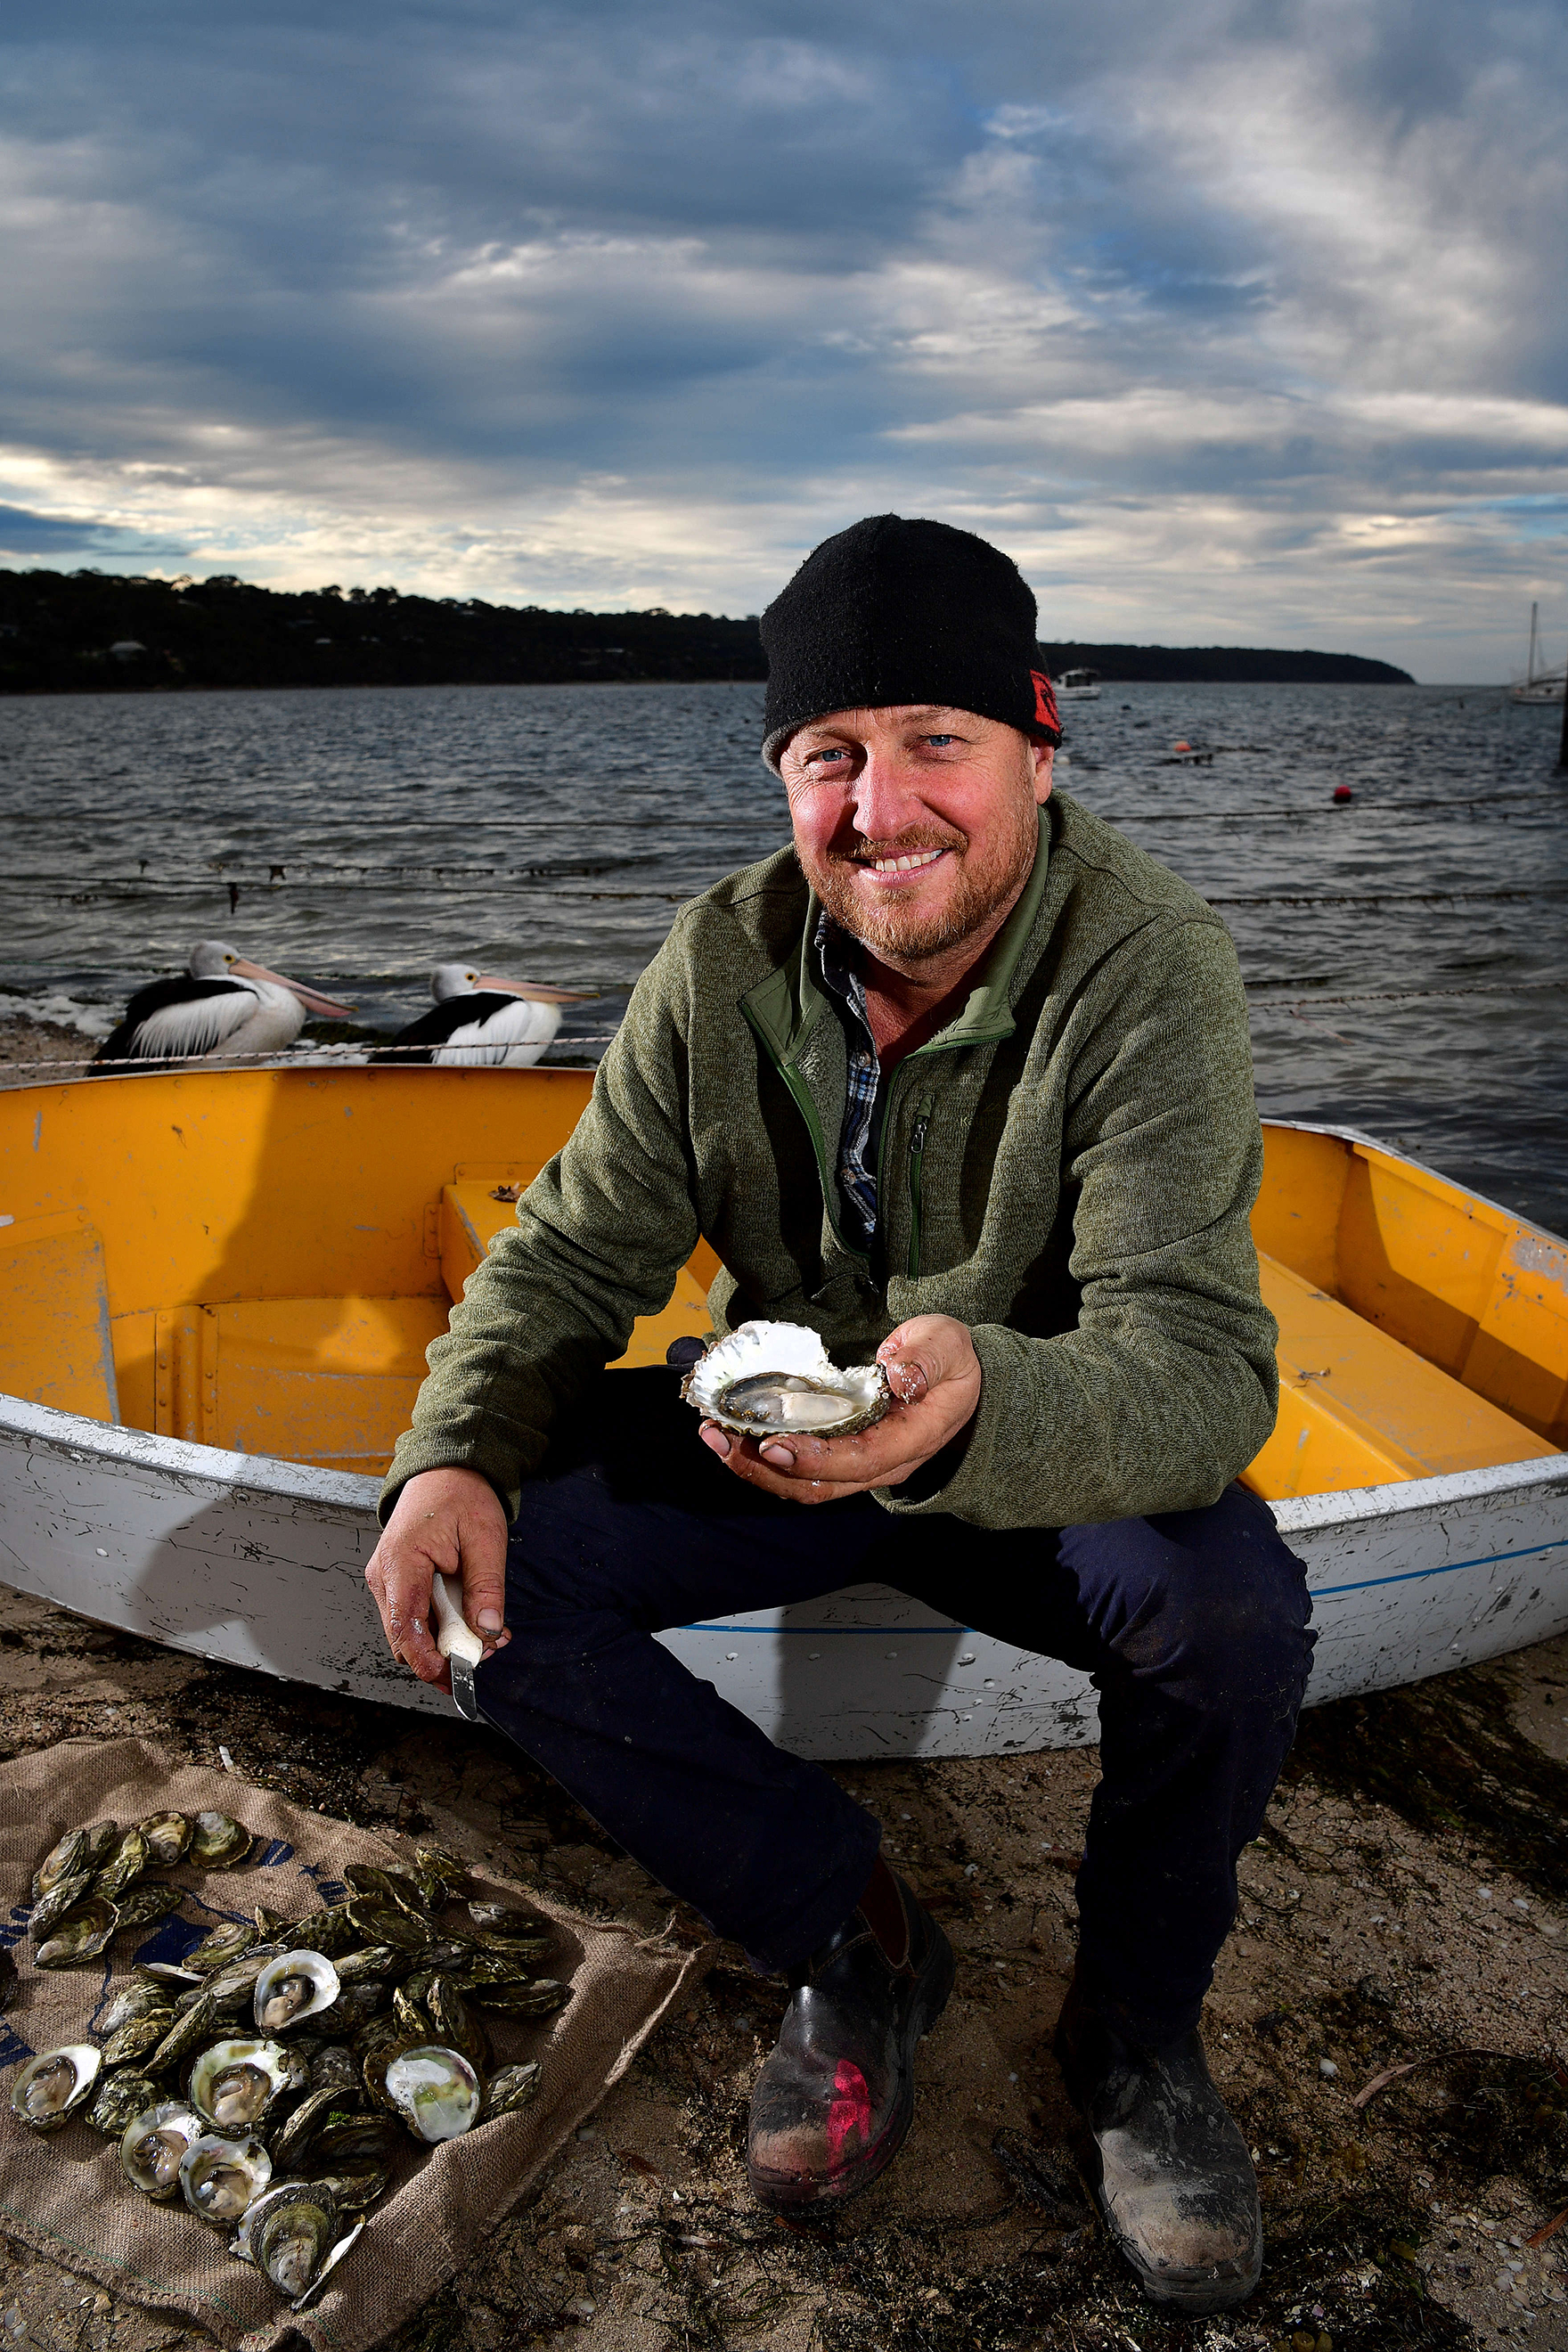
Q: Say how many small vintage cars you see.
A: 0